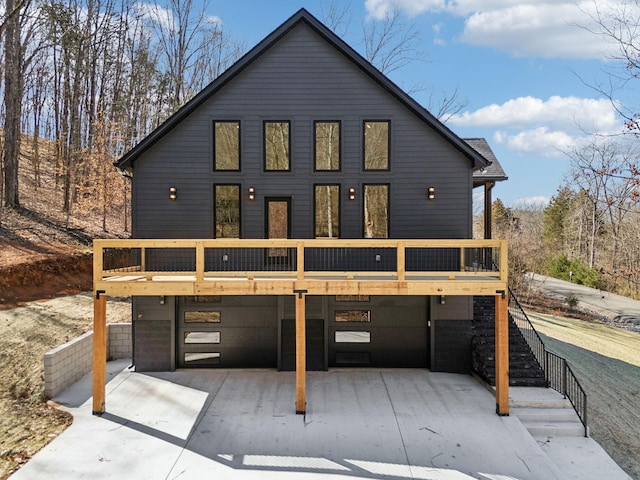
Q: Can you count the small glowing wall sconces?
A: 4